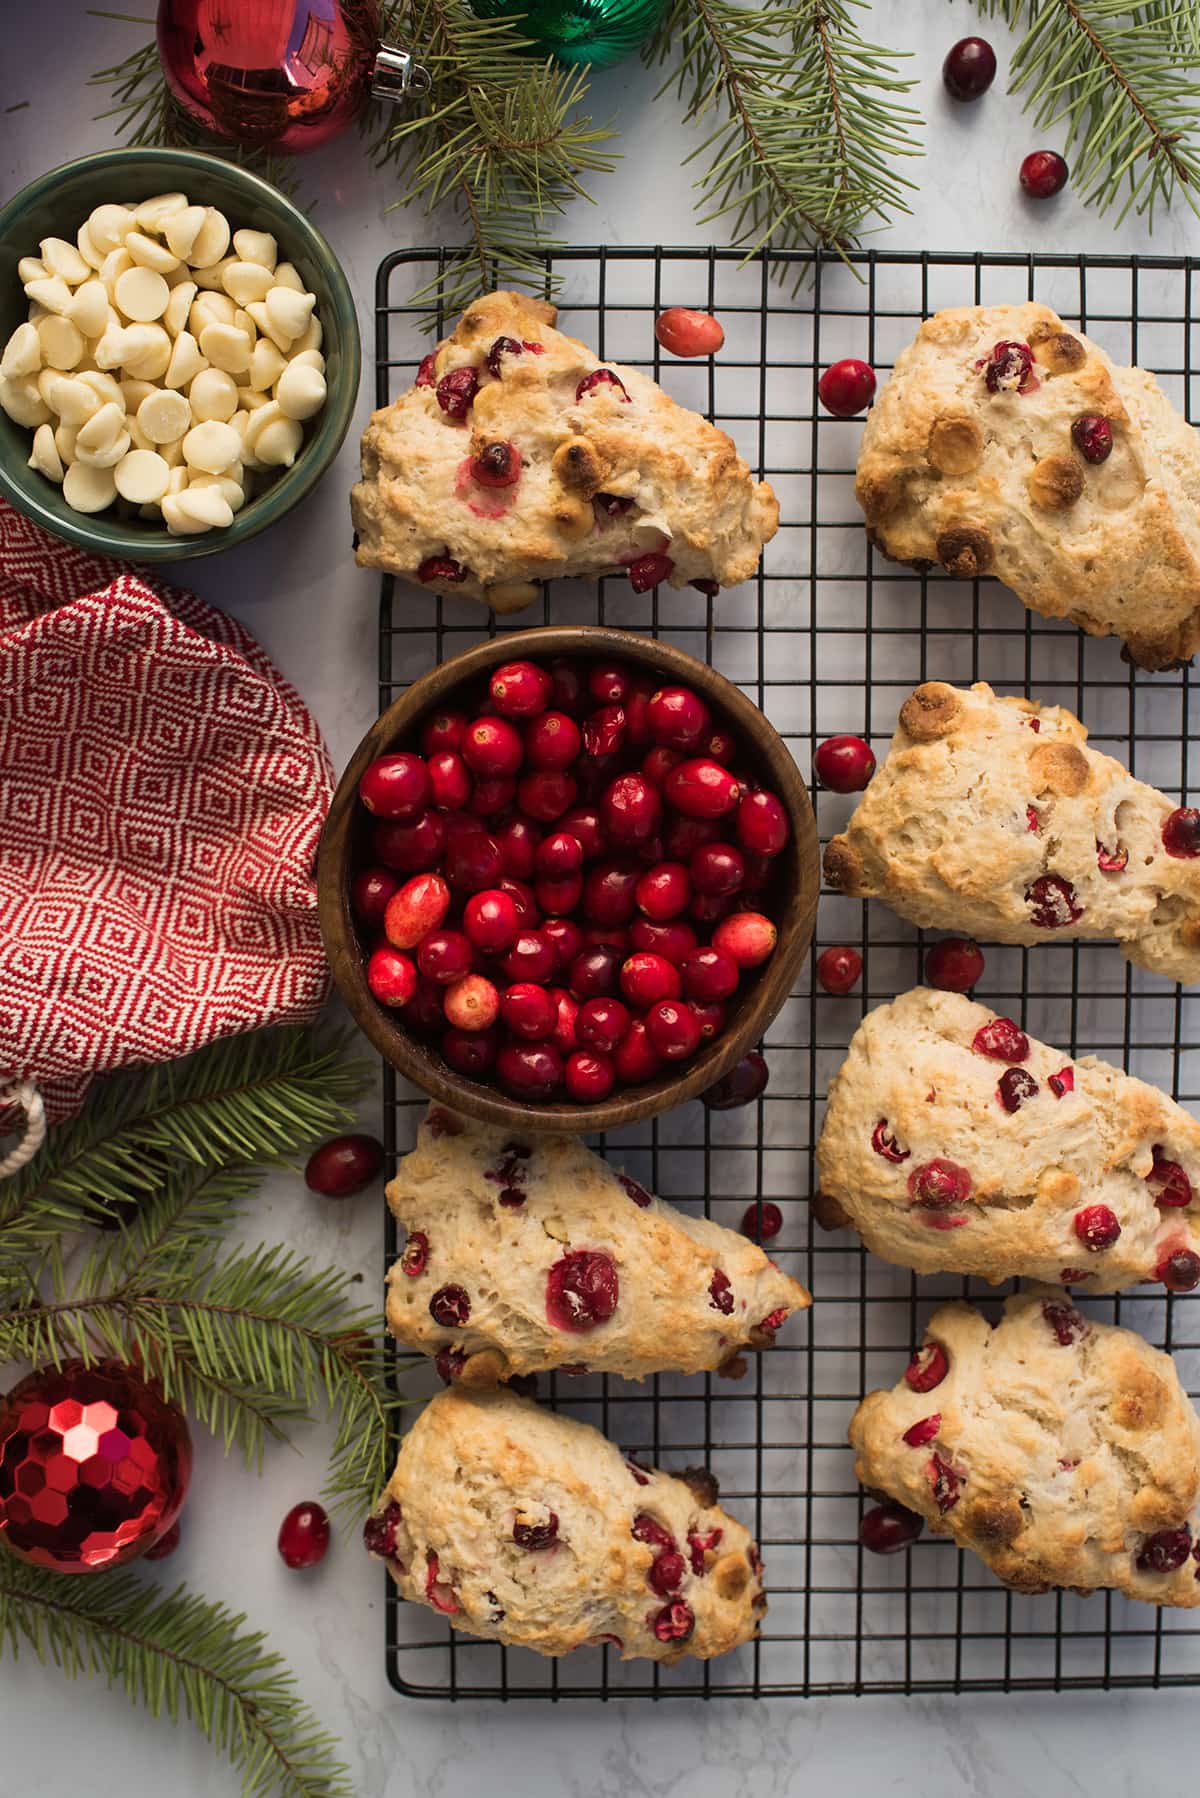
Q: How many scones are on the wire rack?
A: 7